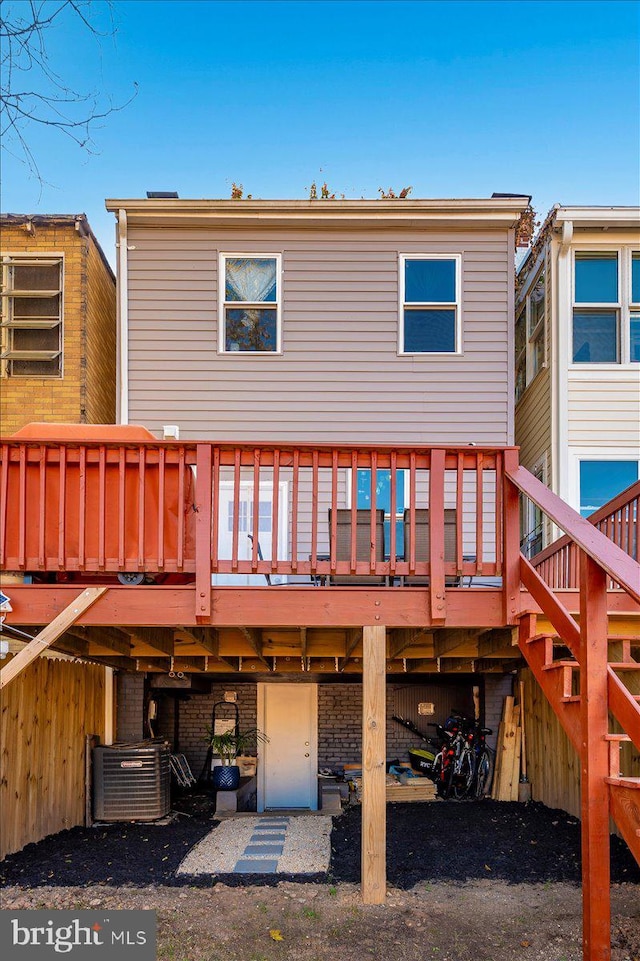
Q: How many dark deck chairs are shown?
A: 2